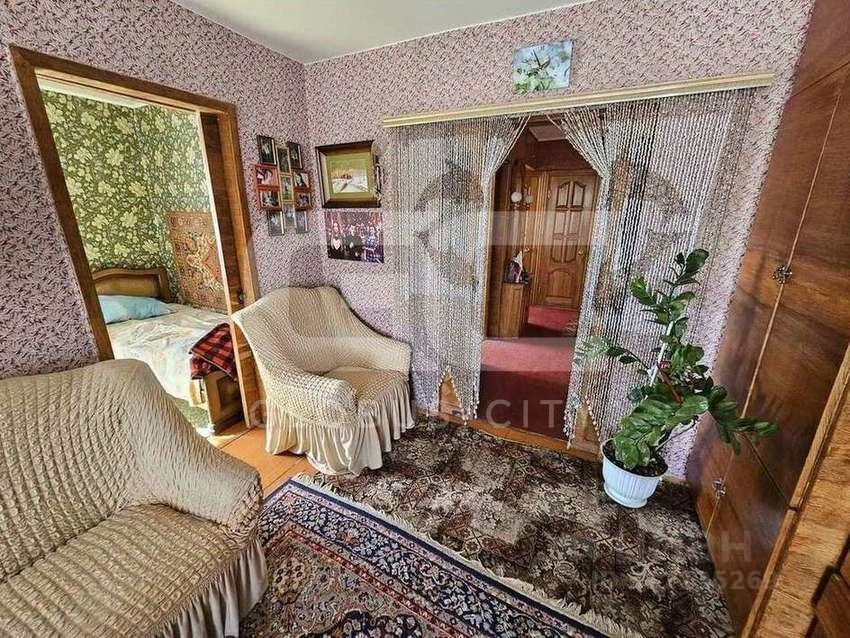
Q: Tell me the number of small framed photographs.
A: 11